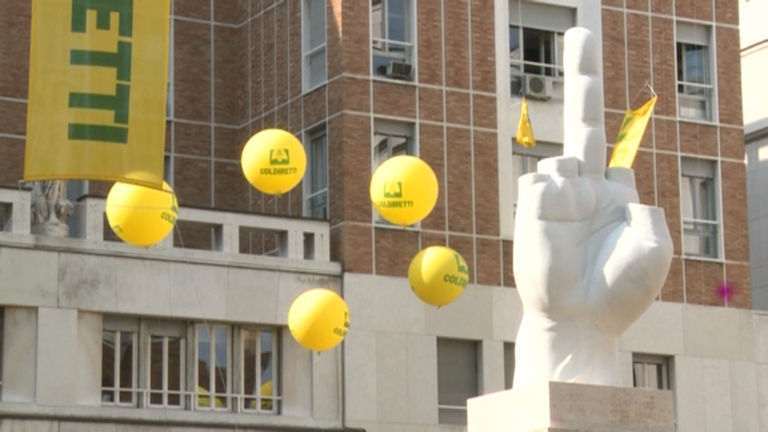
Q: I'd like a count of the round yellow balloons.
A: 5